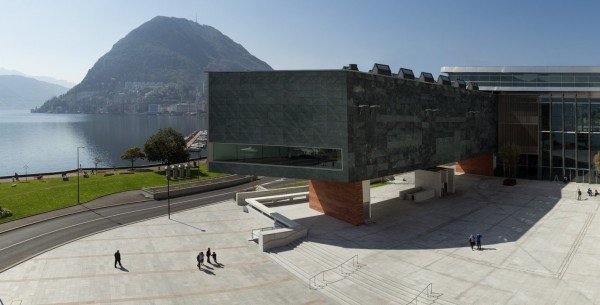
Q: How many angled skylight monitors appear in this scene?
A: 6